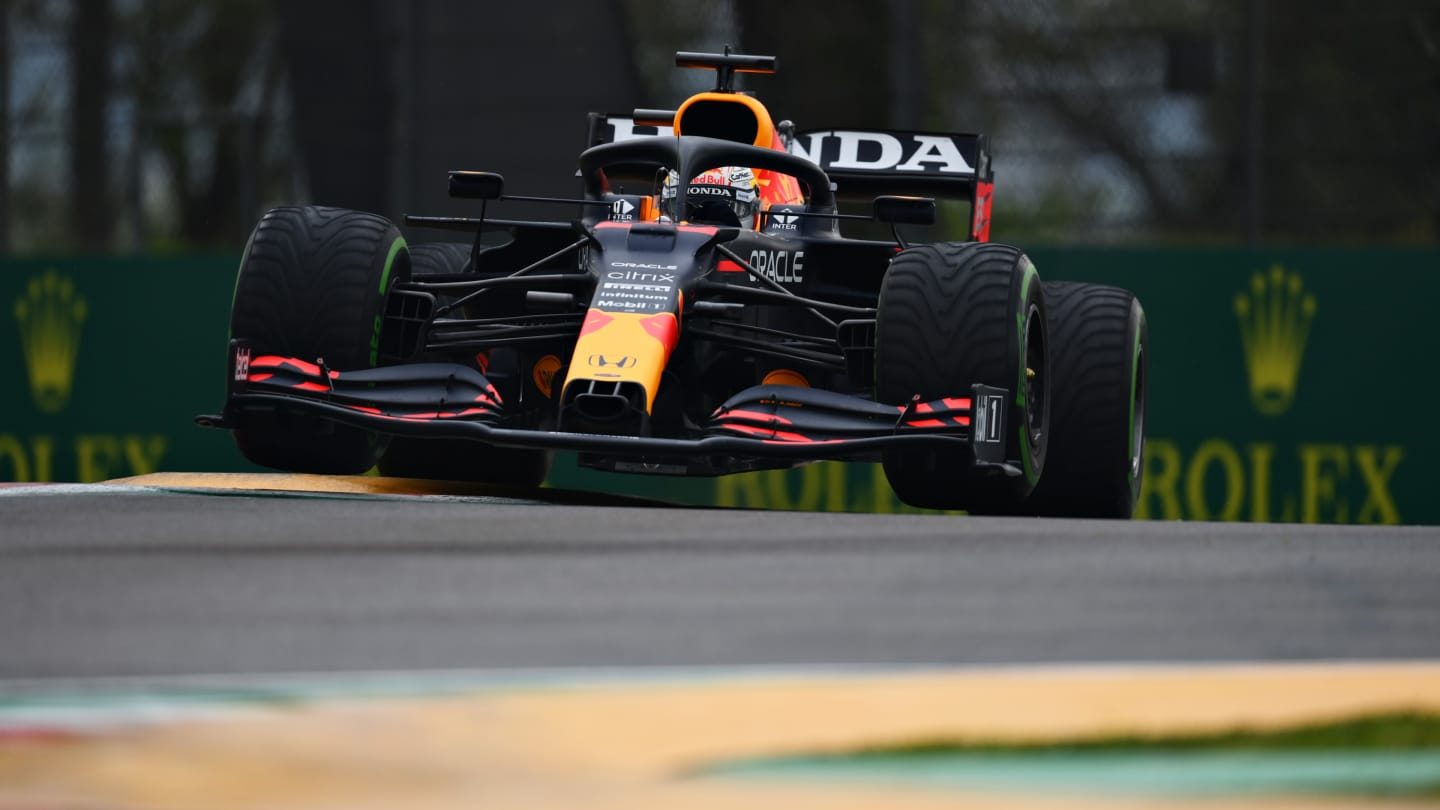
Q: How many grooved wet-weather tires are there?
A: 4